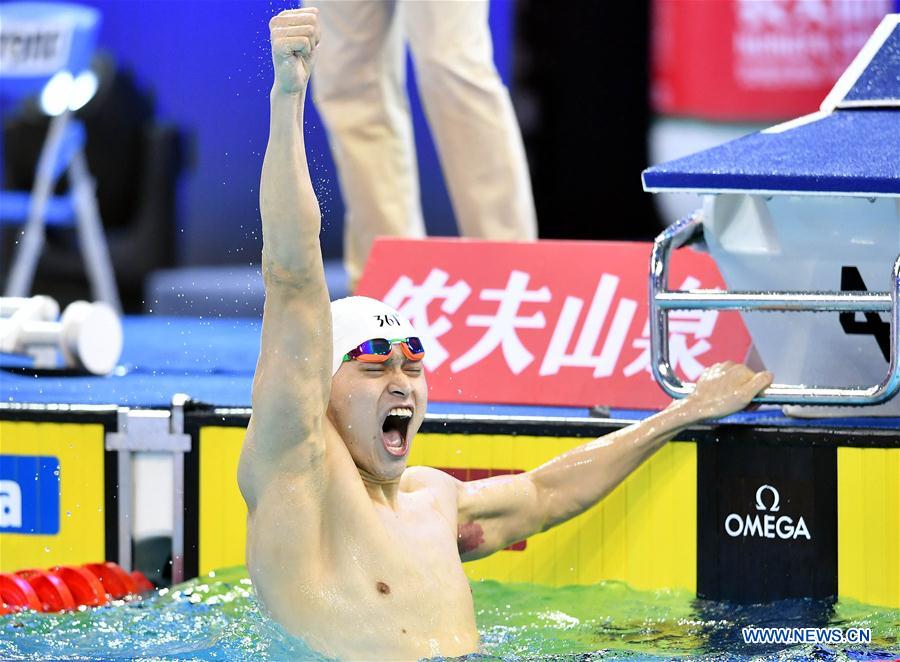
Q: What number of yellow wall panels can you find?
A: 3